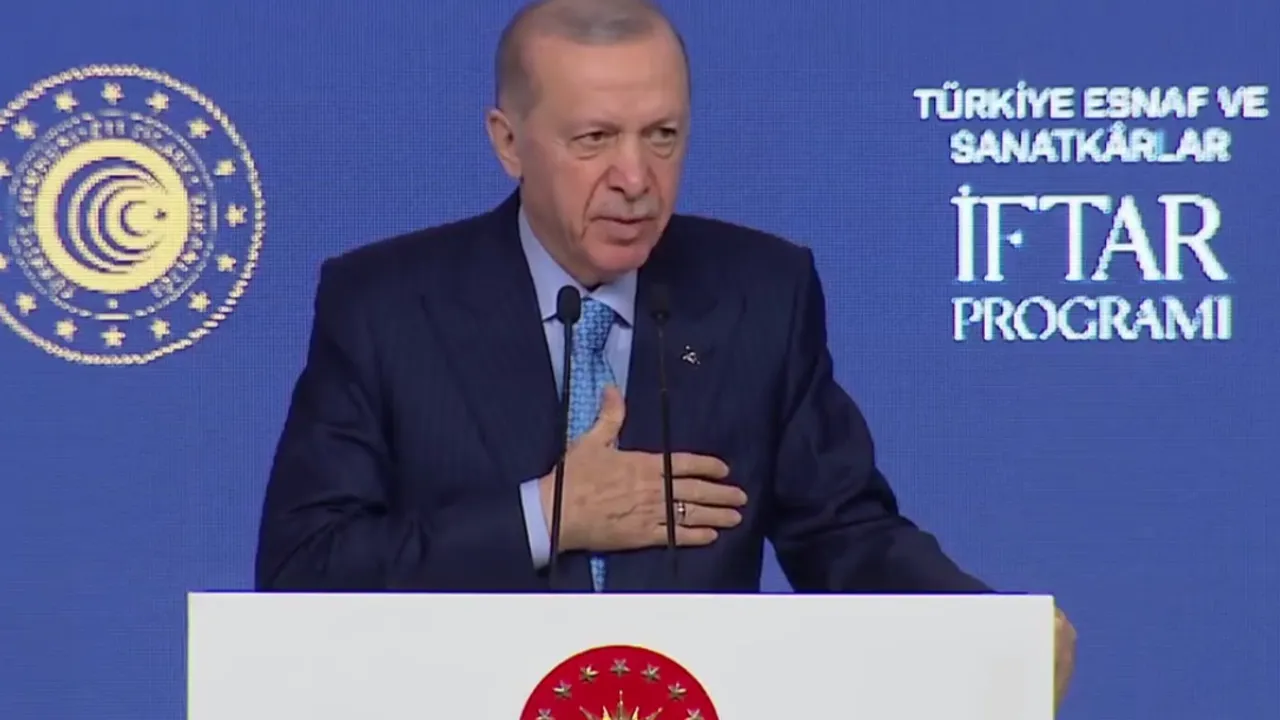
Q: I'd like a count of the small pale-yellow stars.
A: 15